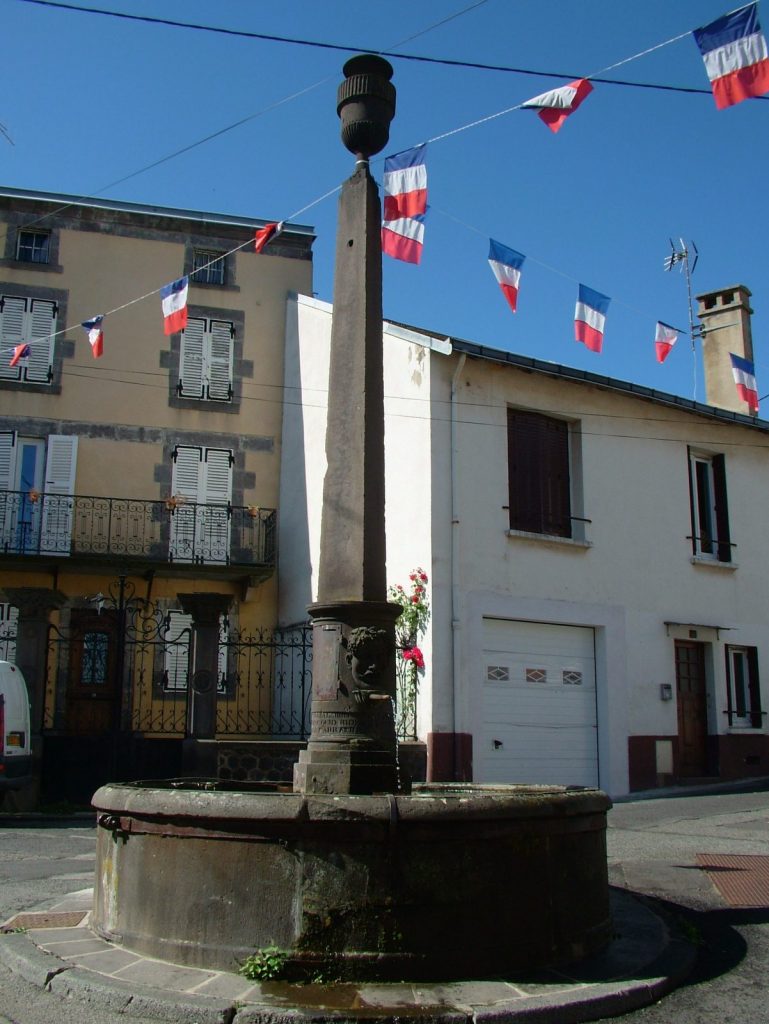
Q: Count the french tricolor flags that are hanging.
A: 12